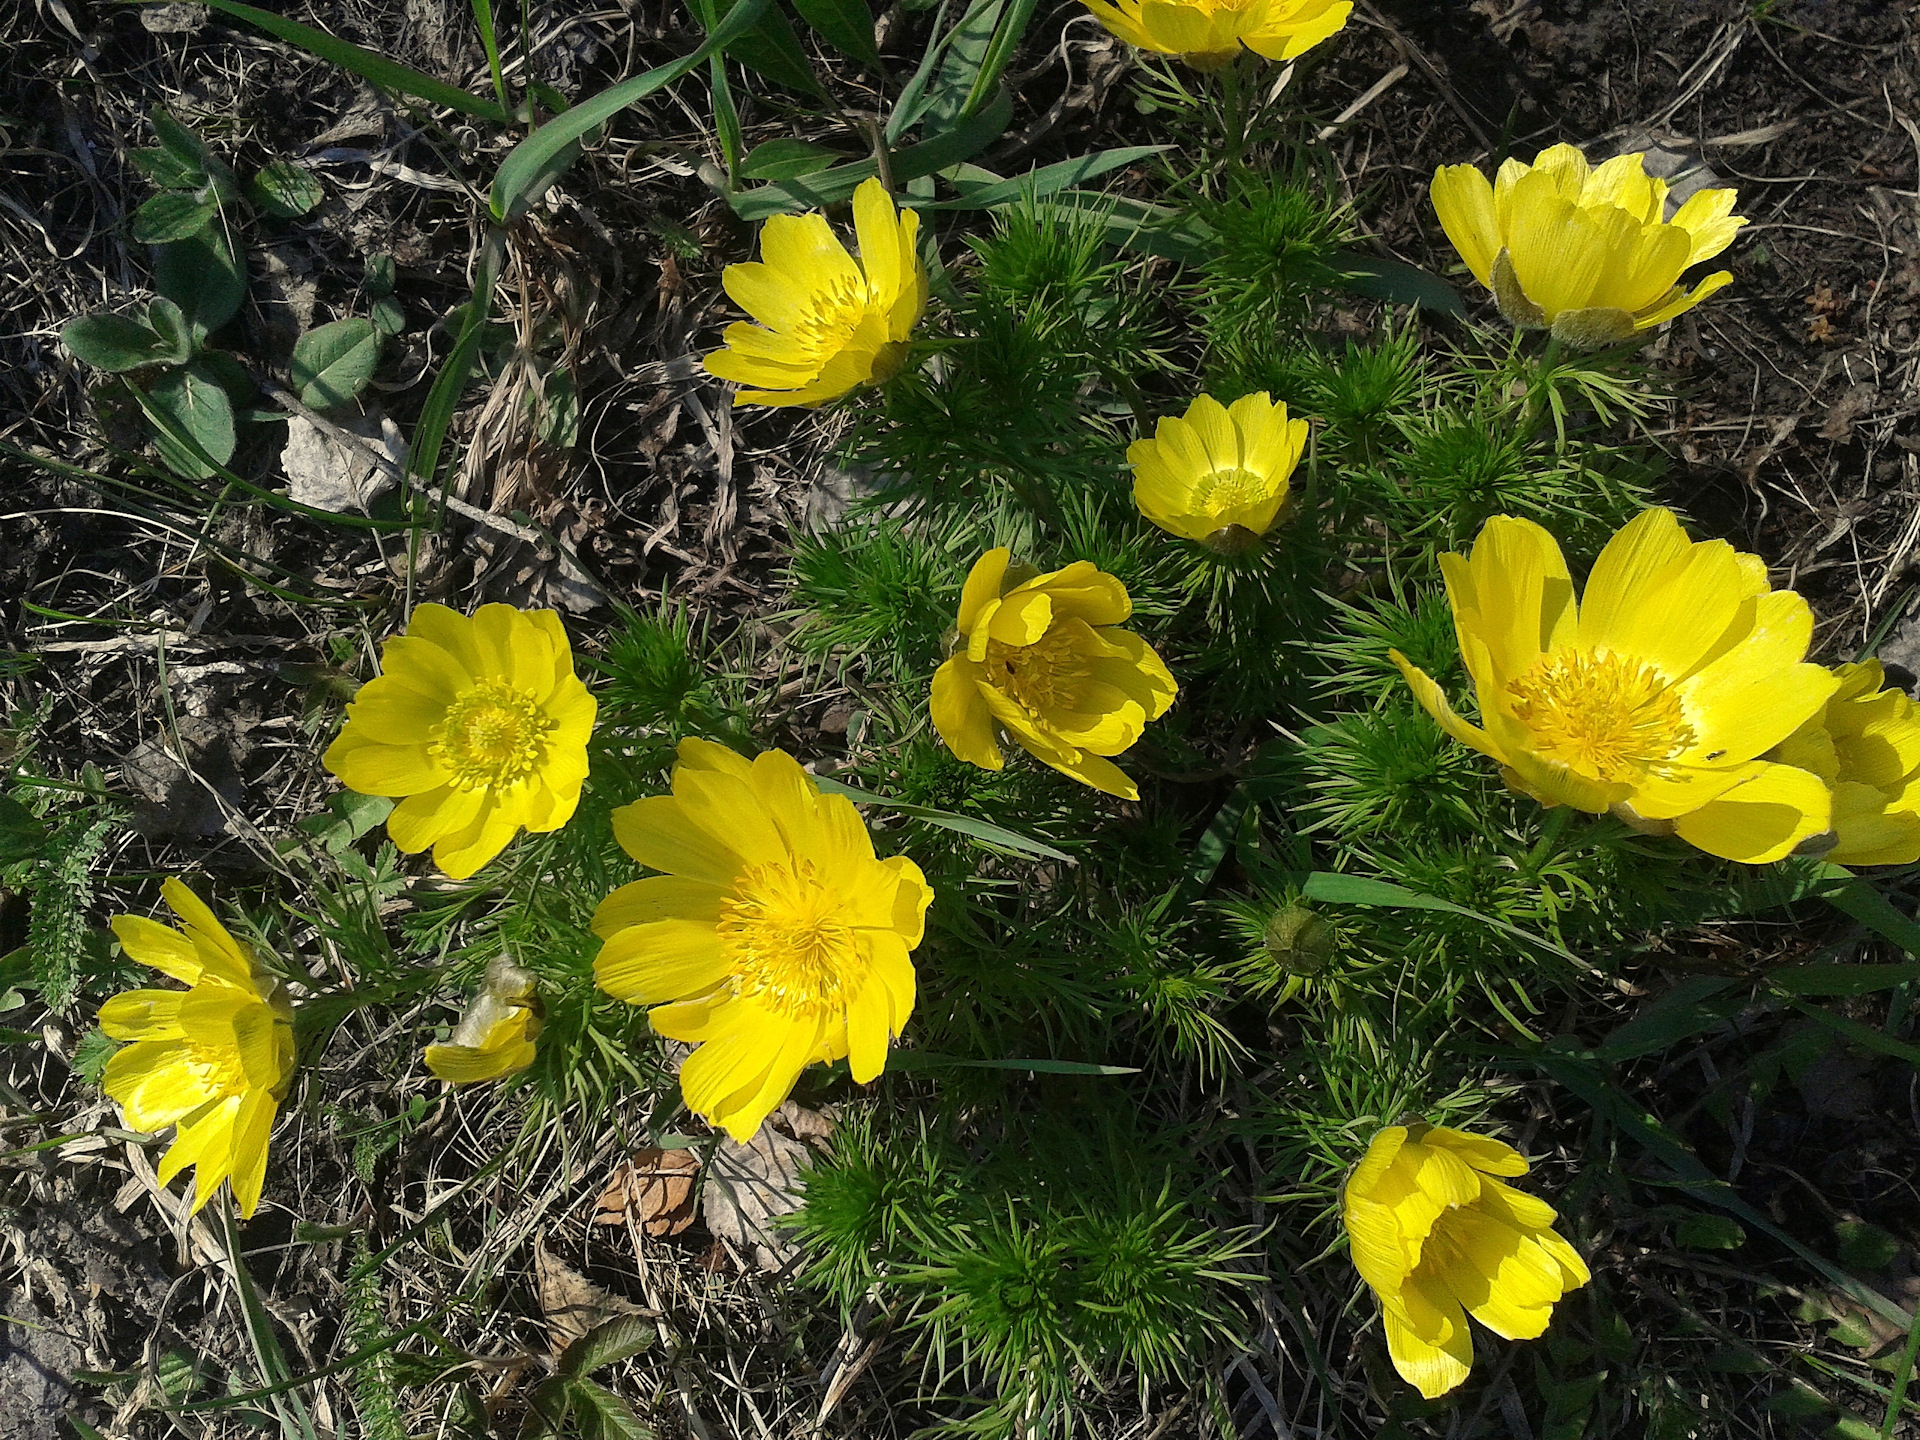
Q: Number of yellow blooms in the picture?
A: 12